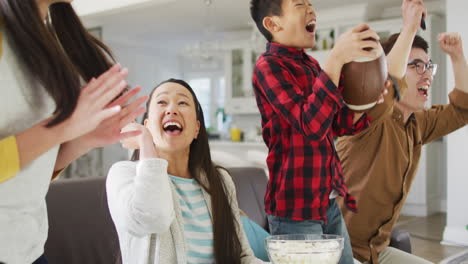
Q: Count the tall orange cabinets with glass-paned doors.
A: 0